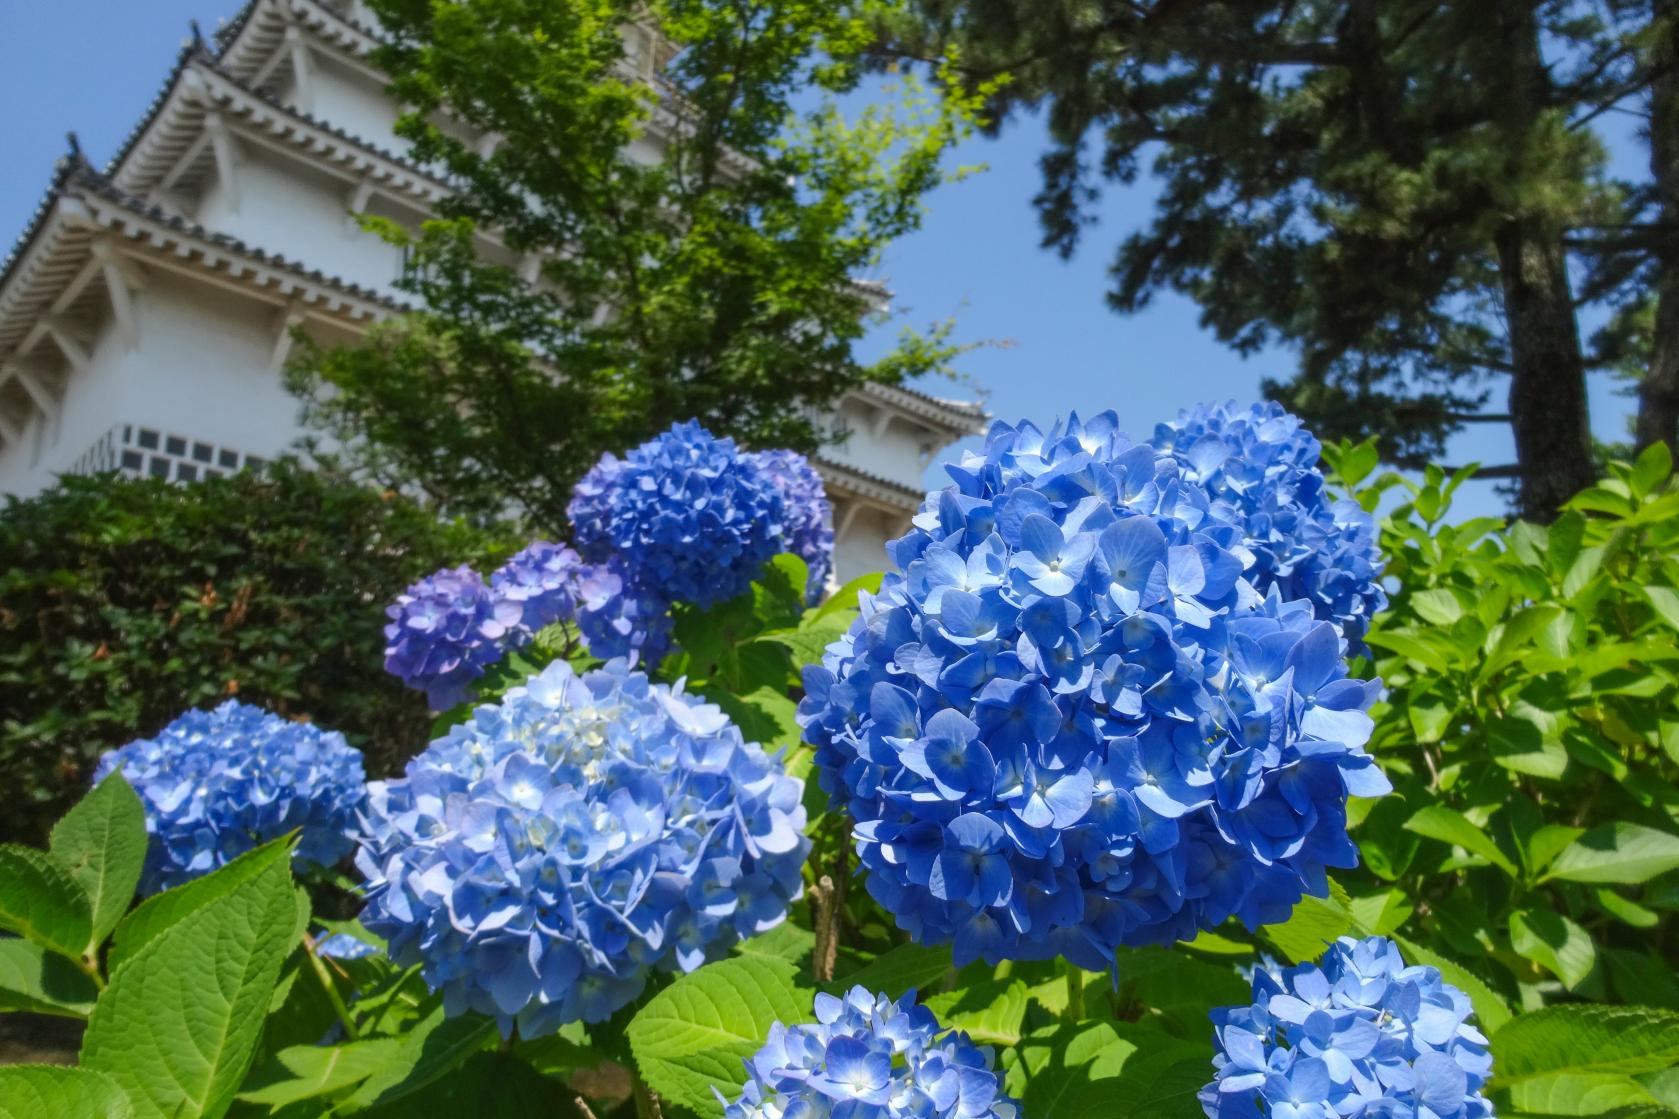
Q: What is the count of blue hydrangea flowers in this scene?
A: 7